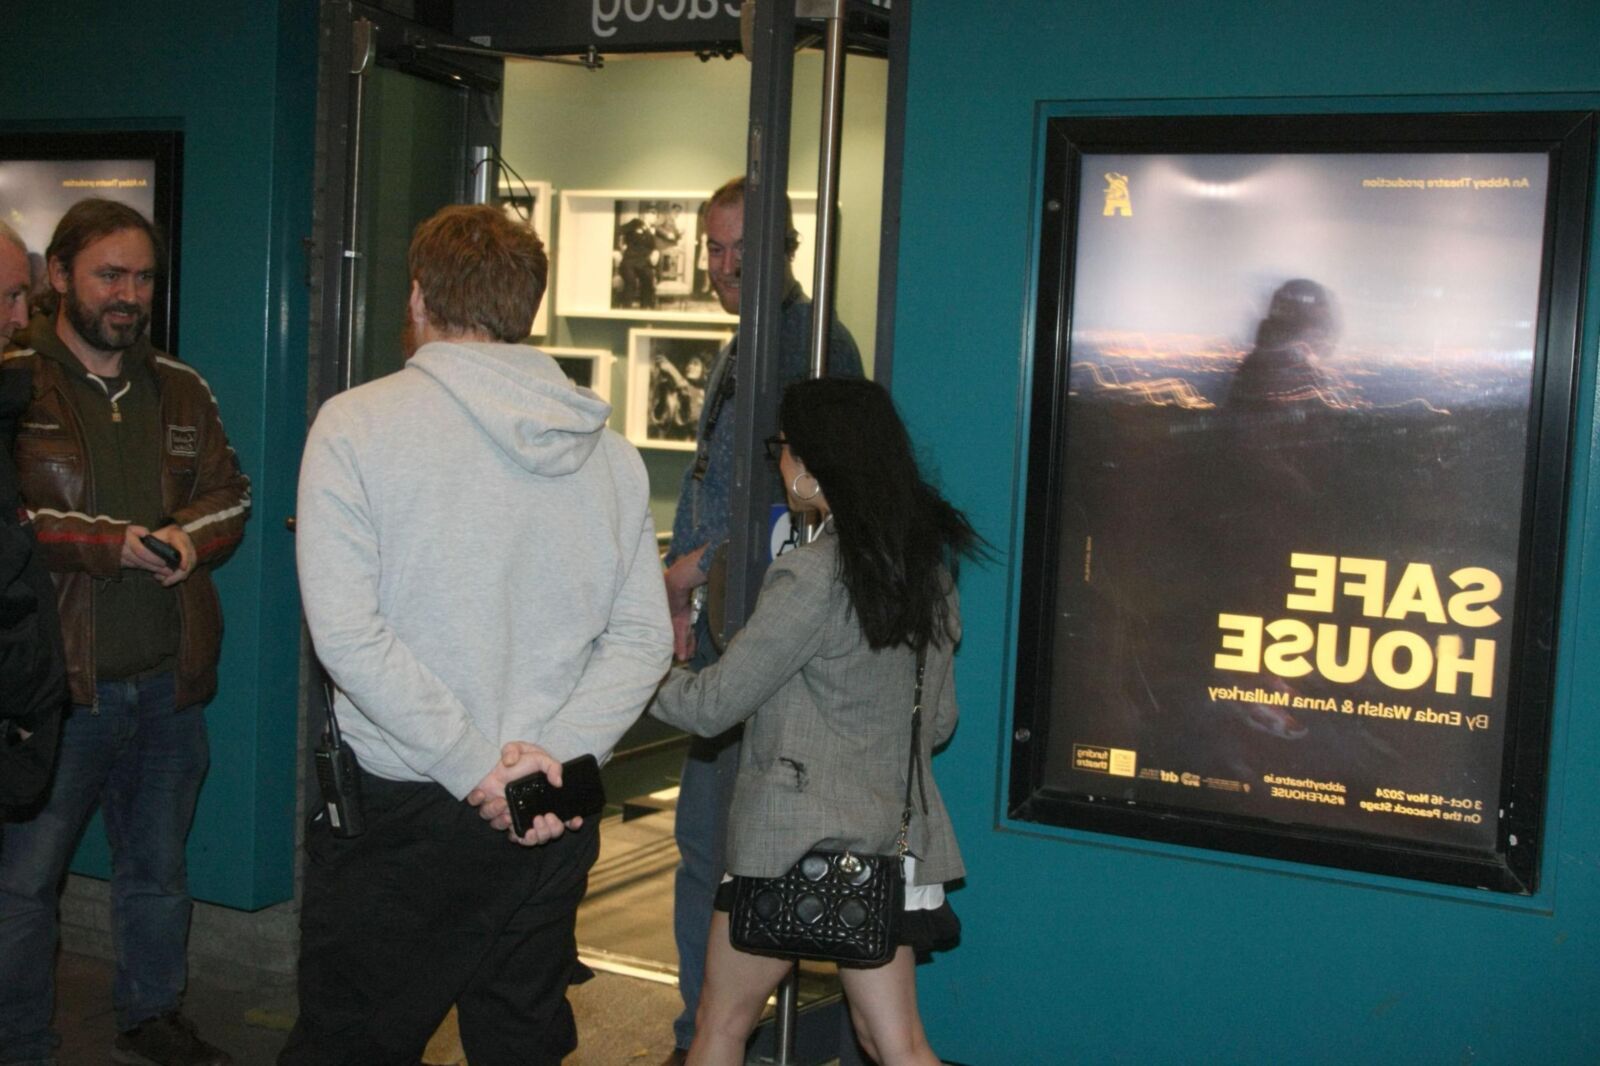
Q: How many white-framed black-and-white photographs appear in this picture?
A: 4